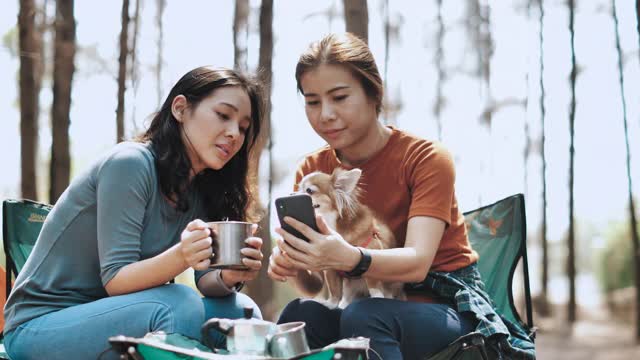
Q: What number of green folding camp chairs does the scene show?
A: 2